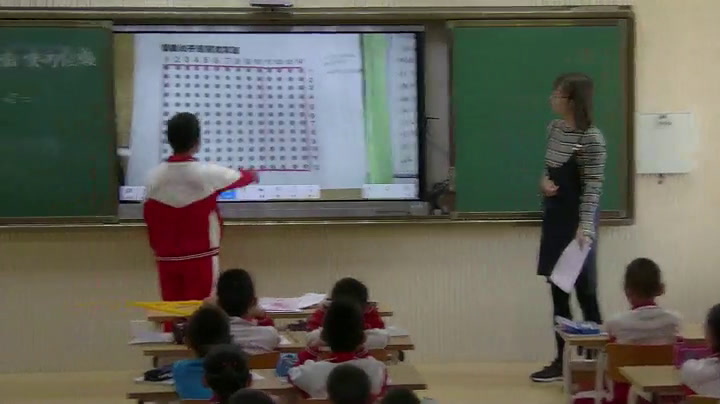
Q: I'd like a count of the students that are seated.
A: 10